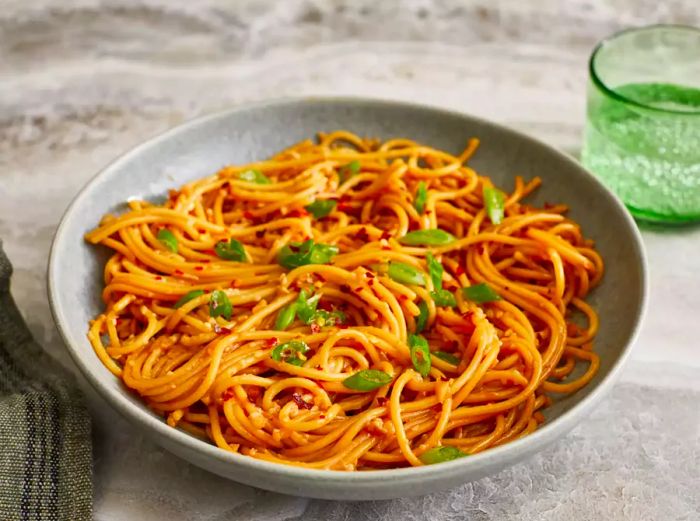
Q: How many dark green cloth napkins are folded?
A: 1